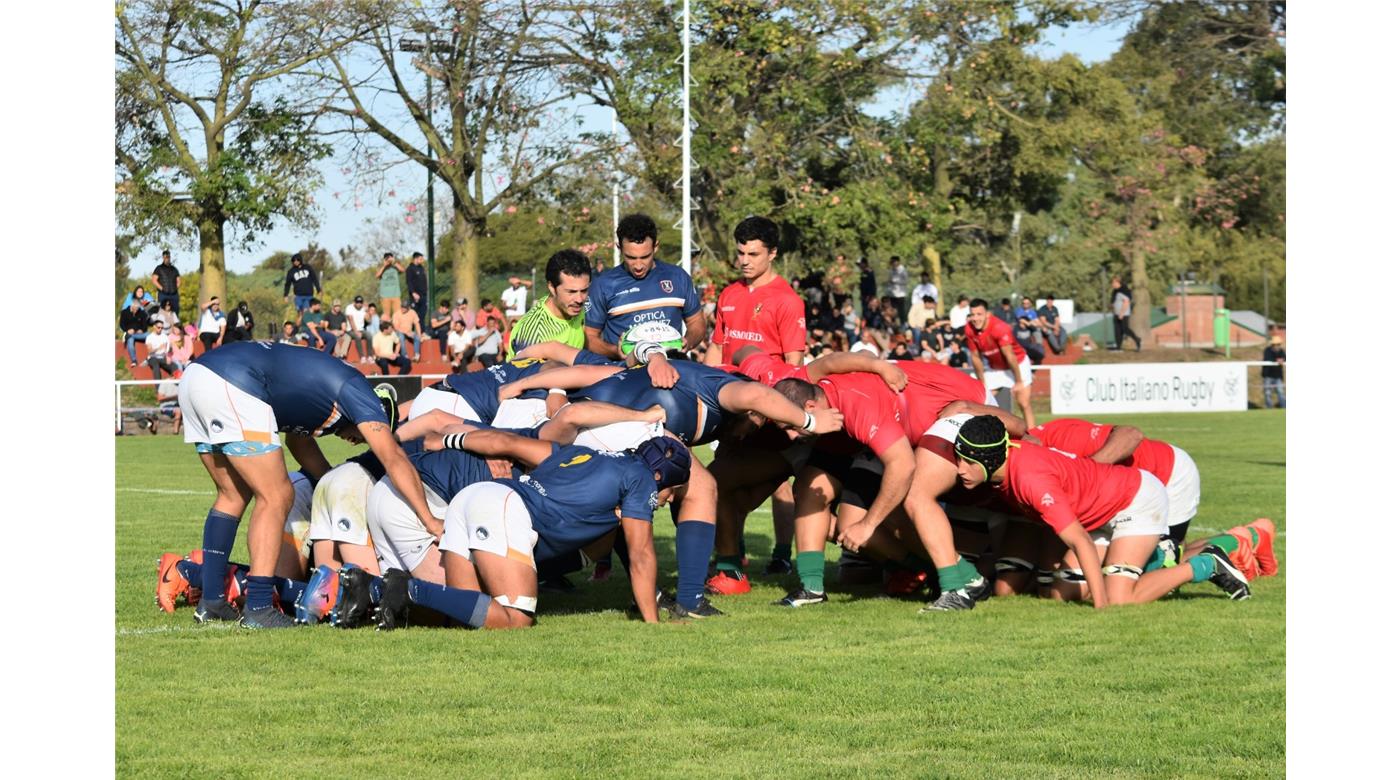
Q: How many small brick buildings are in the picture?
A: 1